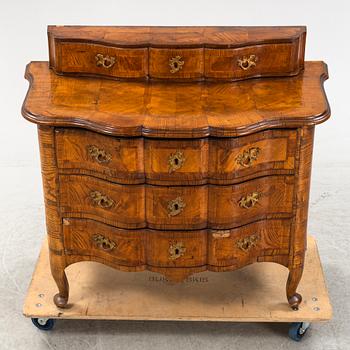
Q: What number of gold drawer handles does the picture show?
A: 8